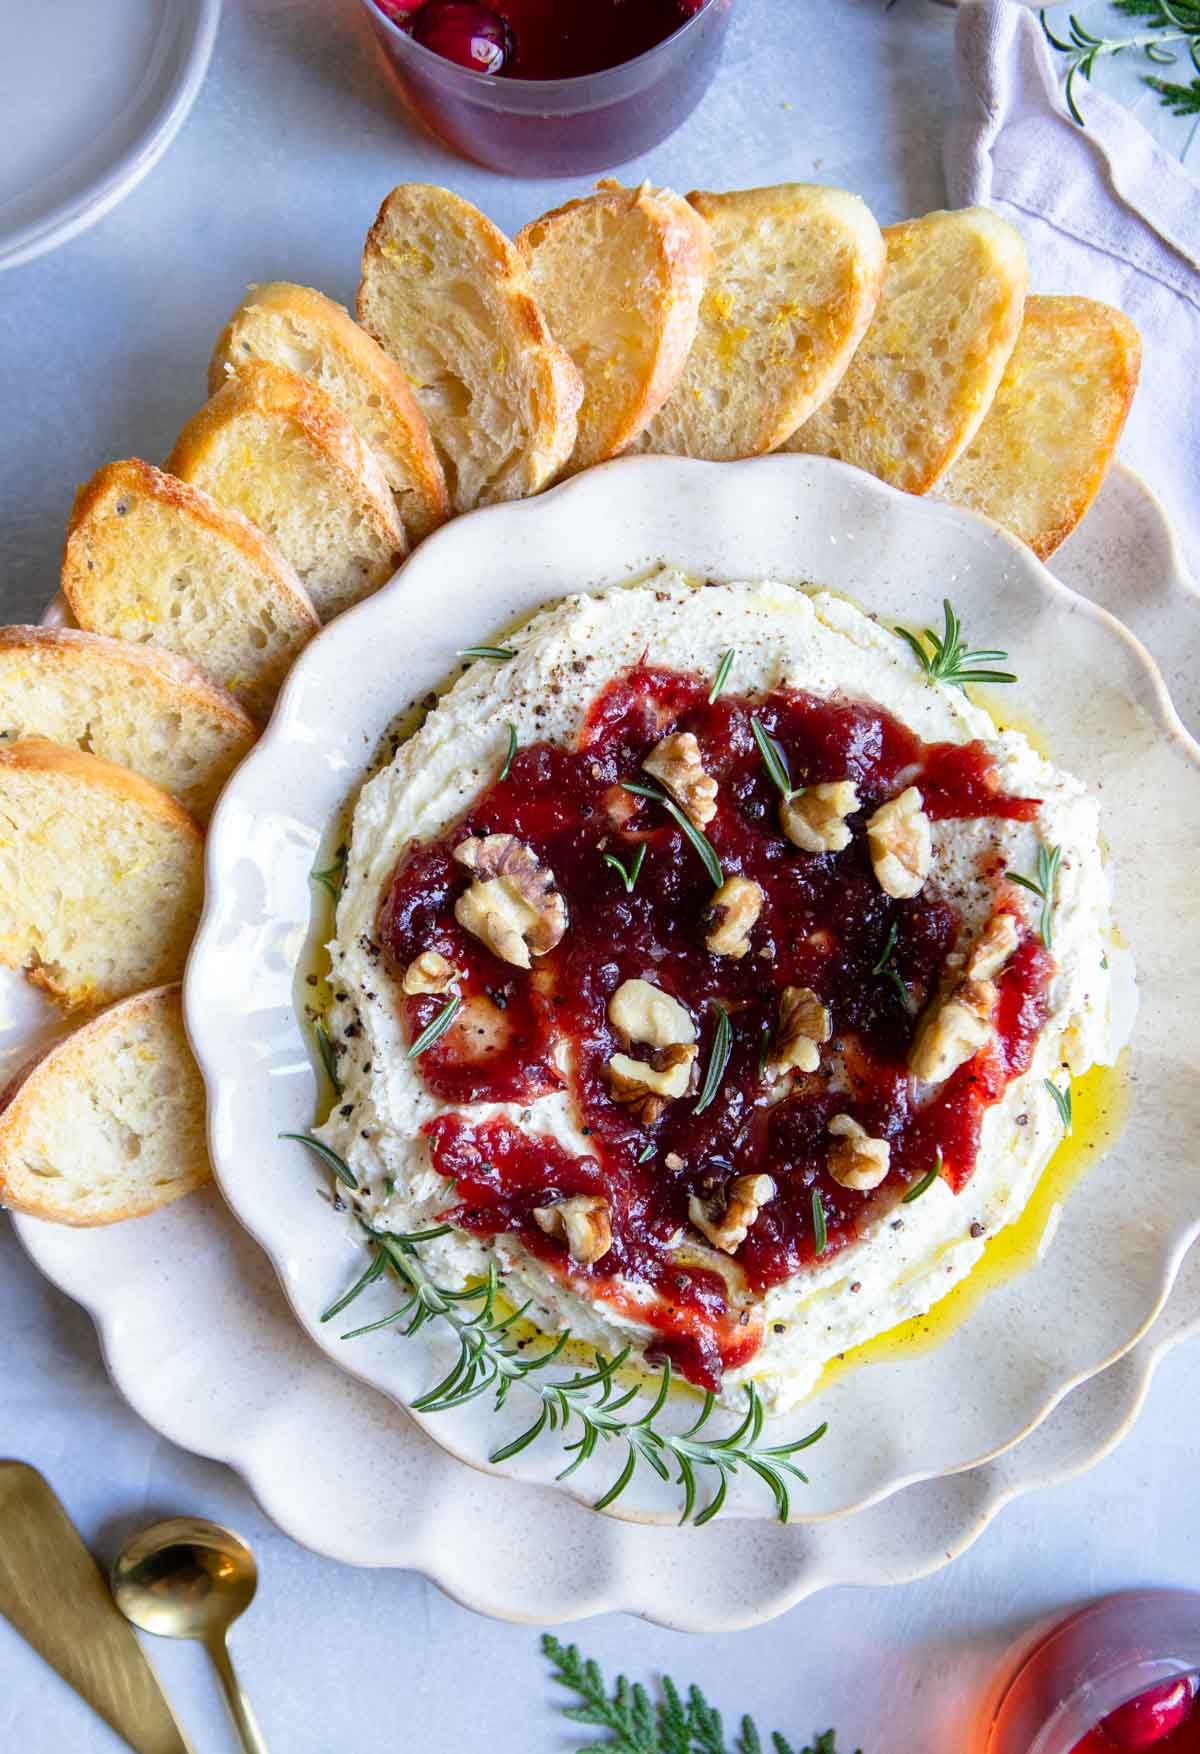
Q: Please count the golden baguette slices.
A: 11